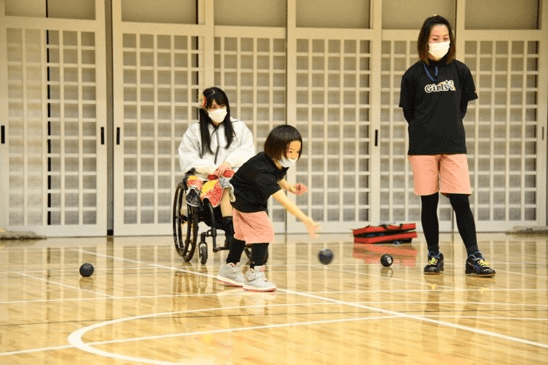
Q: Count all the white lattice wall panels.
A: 6